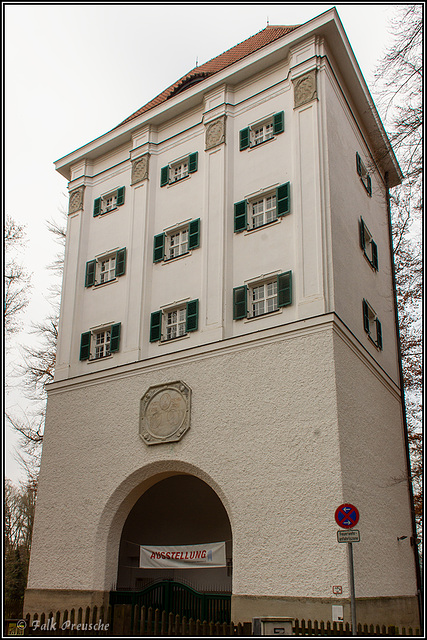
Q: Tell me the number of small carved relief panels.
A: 4